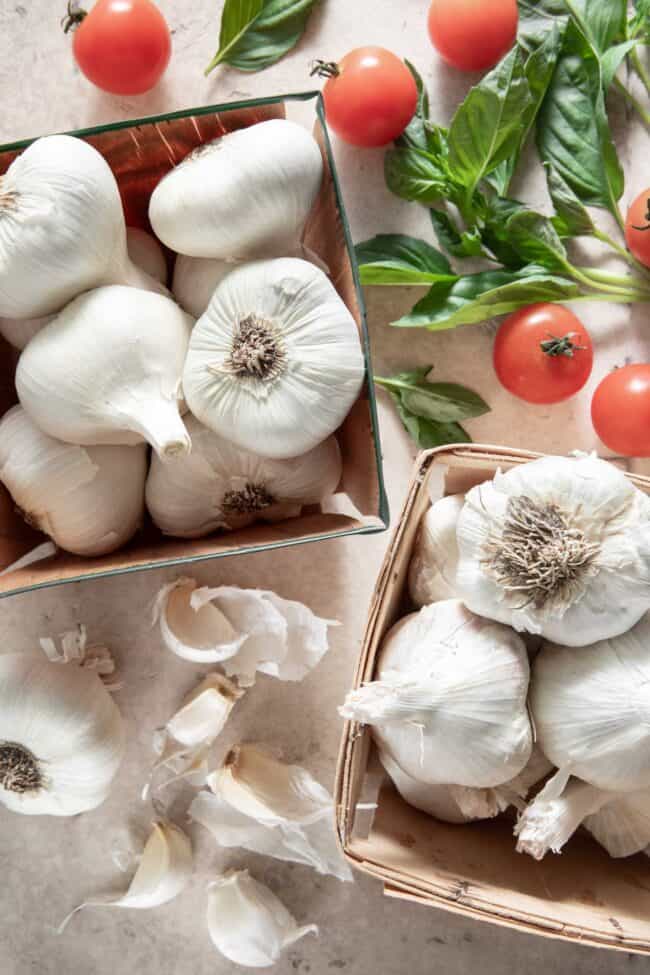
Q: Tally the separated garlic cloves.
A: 5